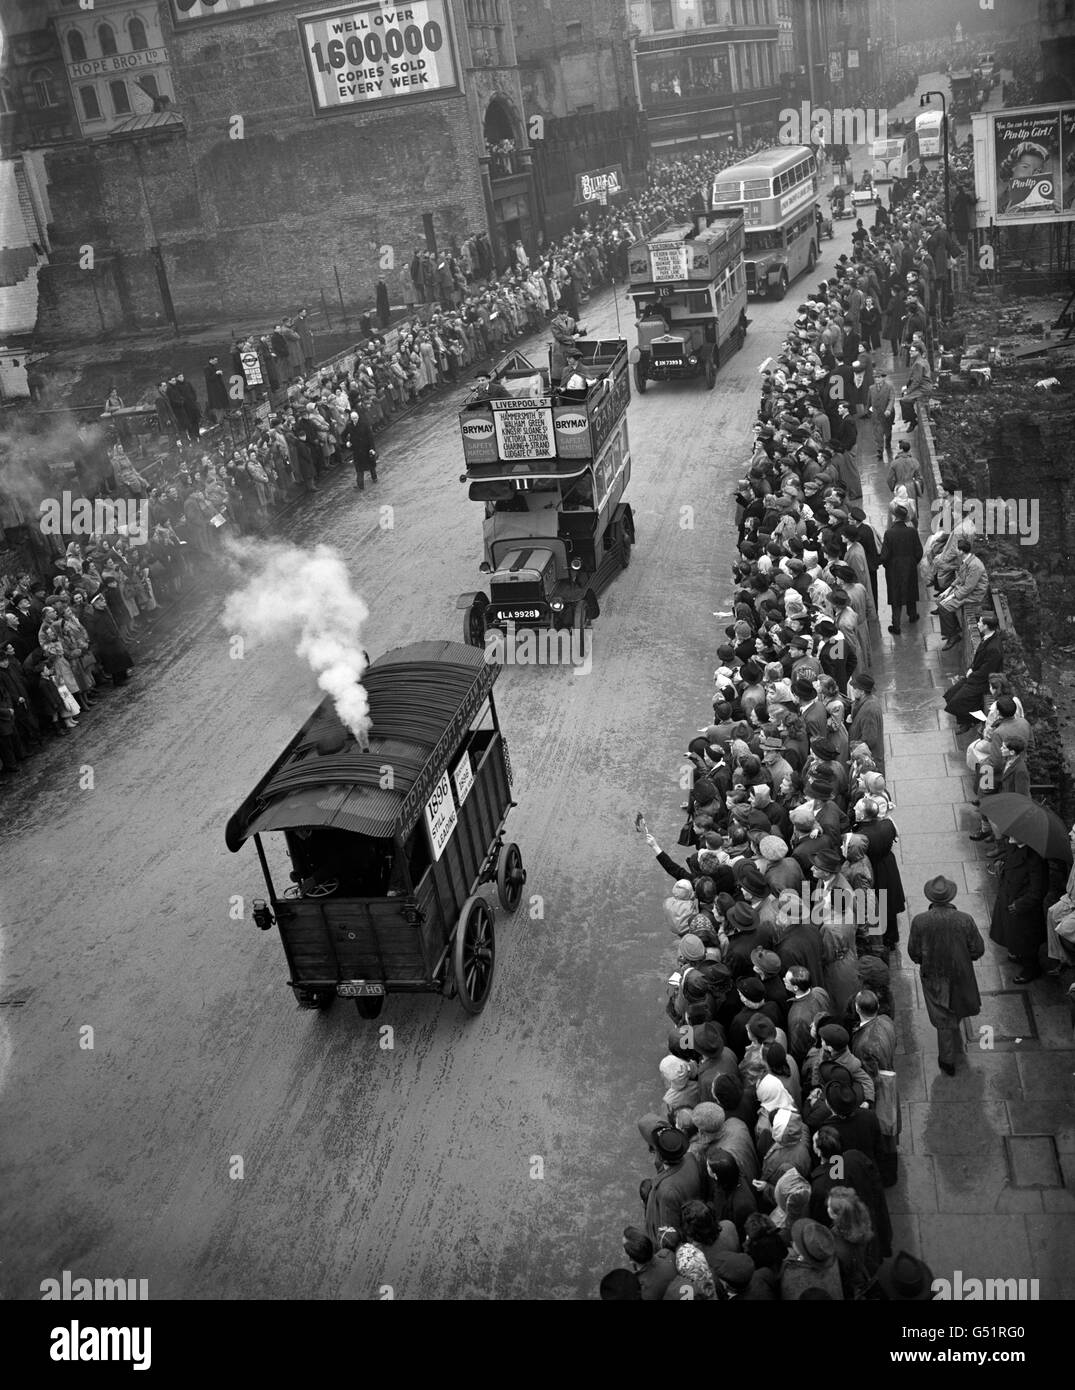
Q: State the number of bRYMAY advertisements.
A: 2